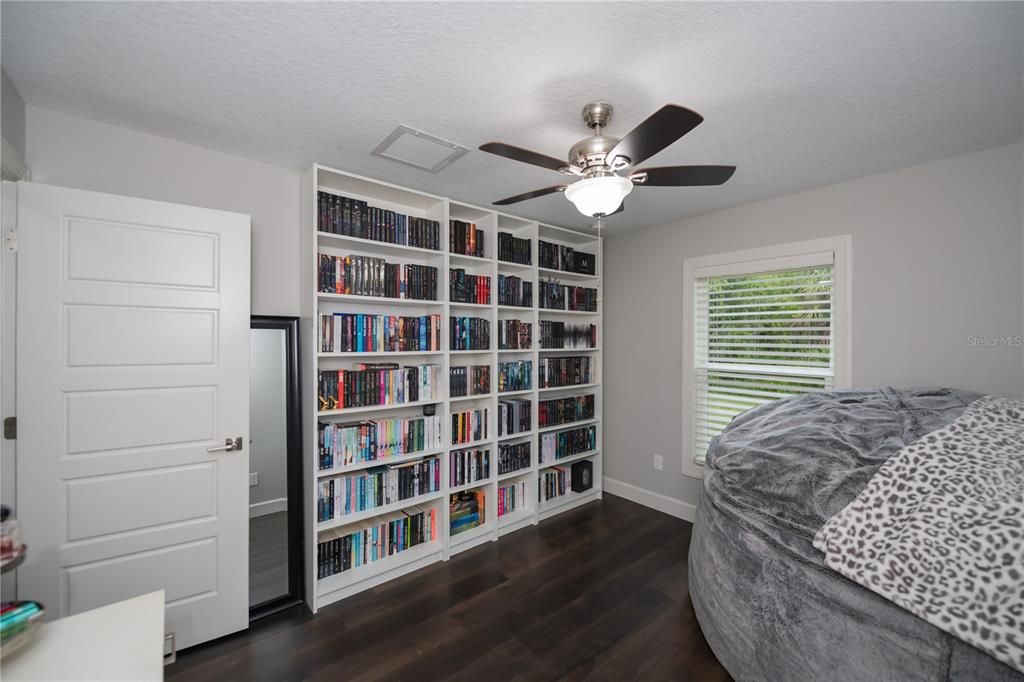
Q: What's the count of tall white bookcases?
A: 4